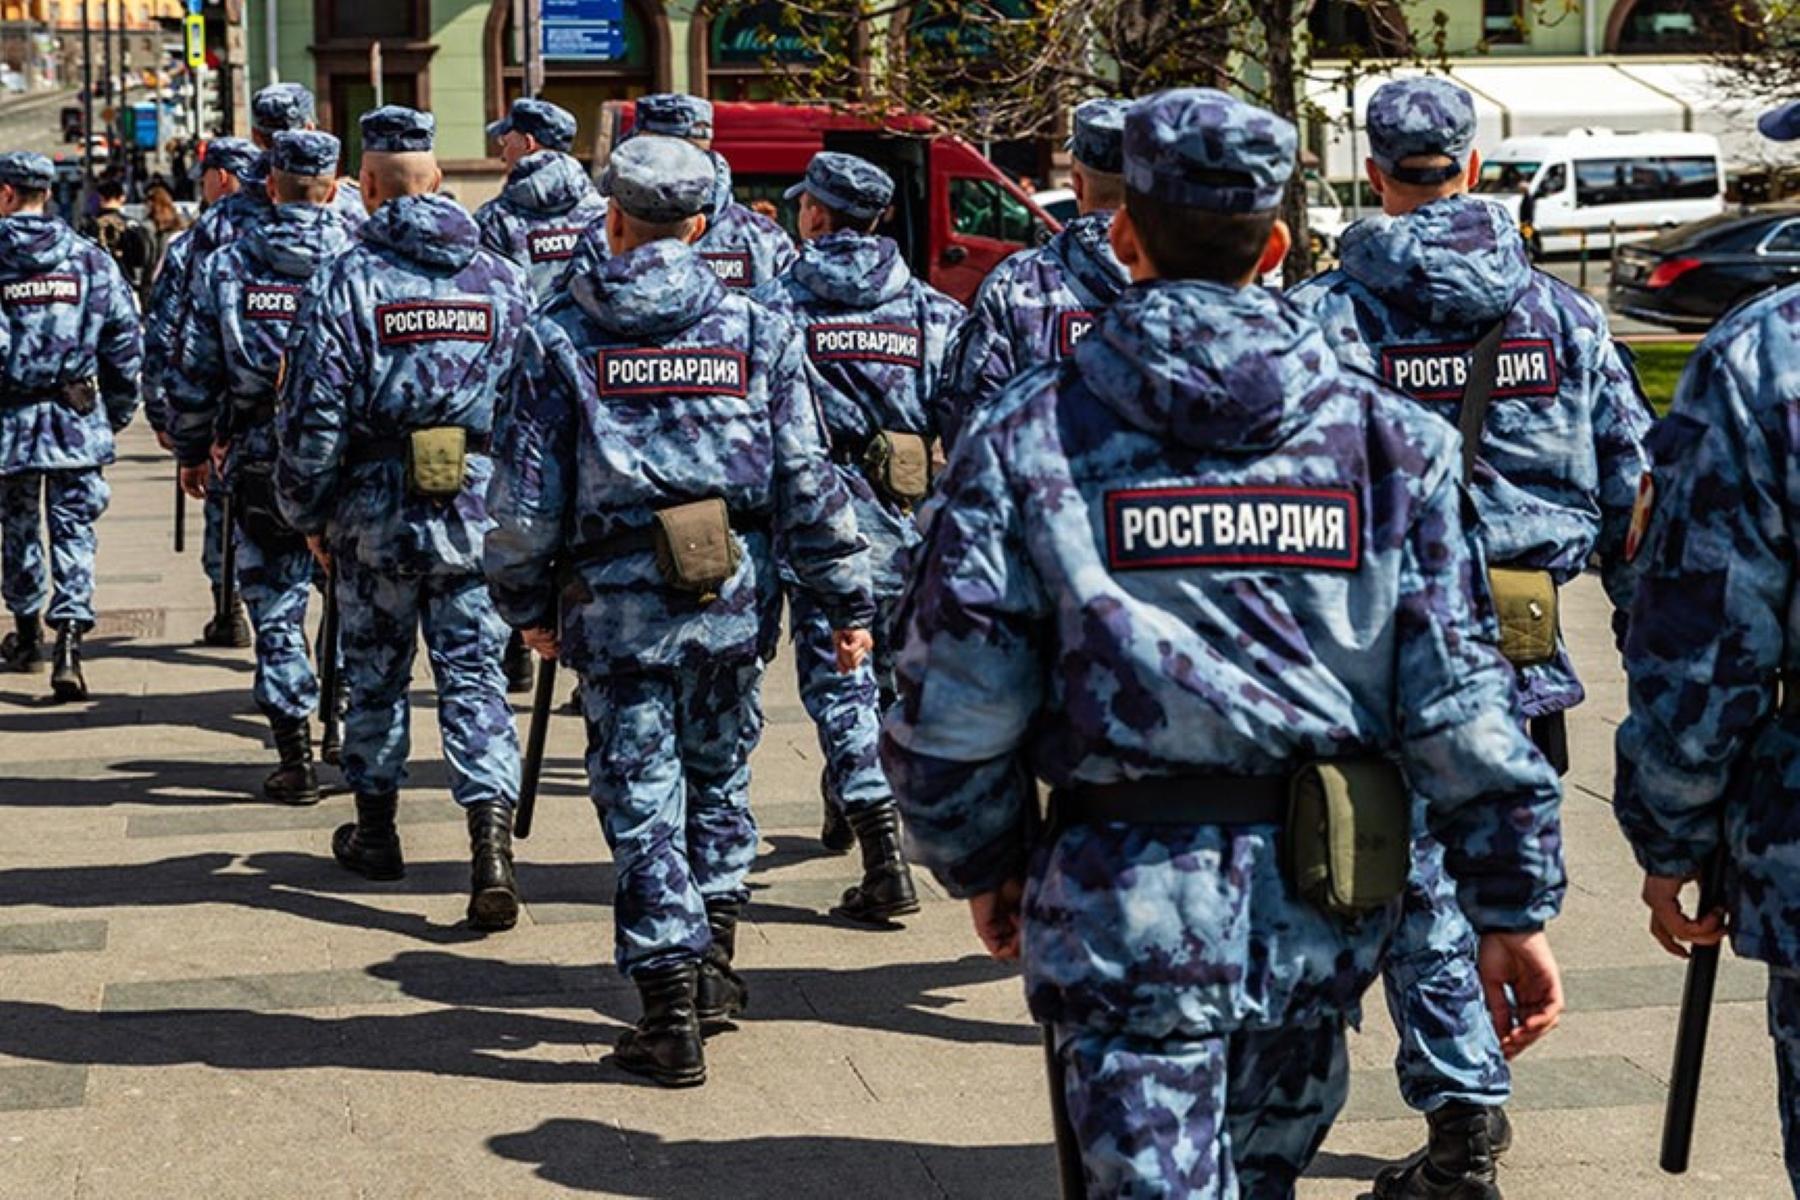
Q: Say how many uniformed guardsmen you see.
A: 13